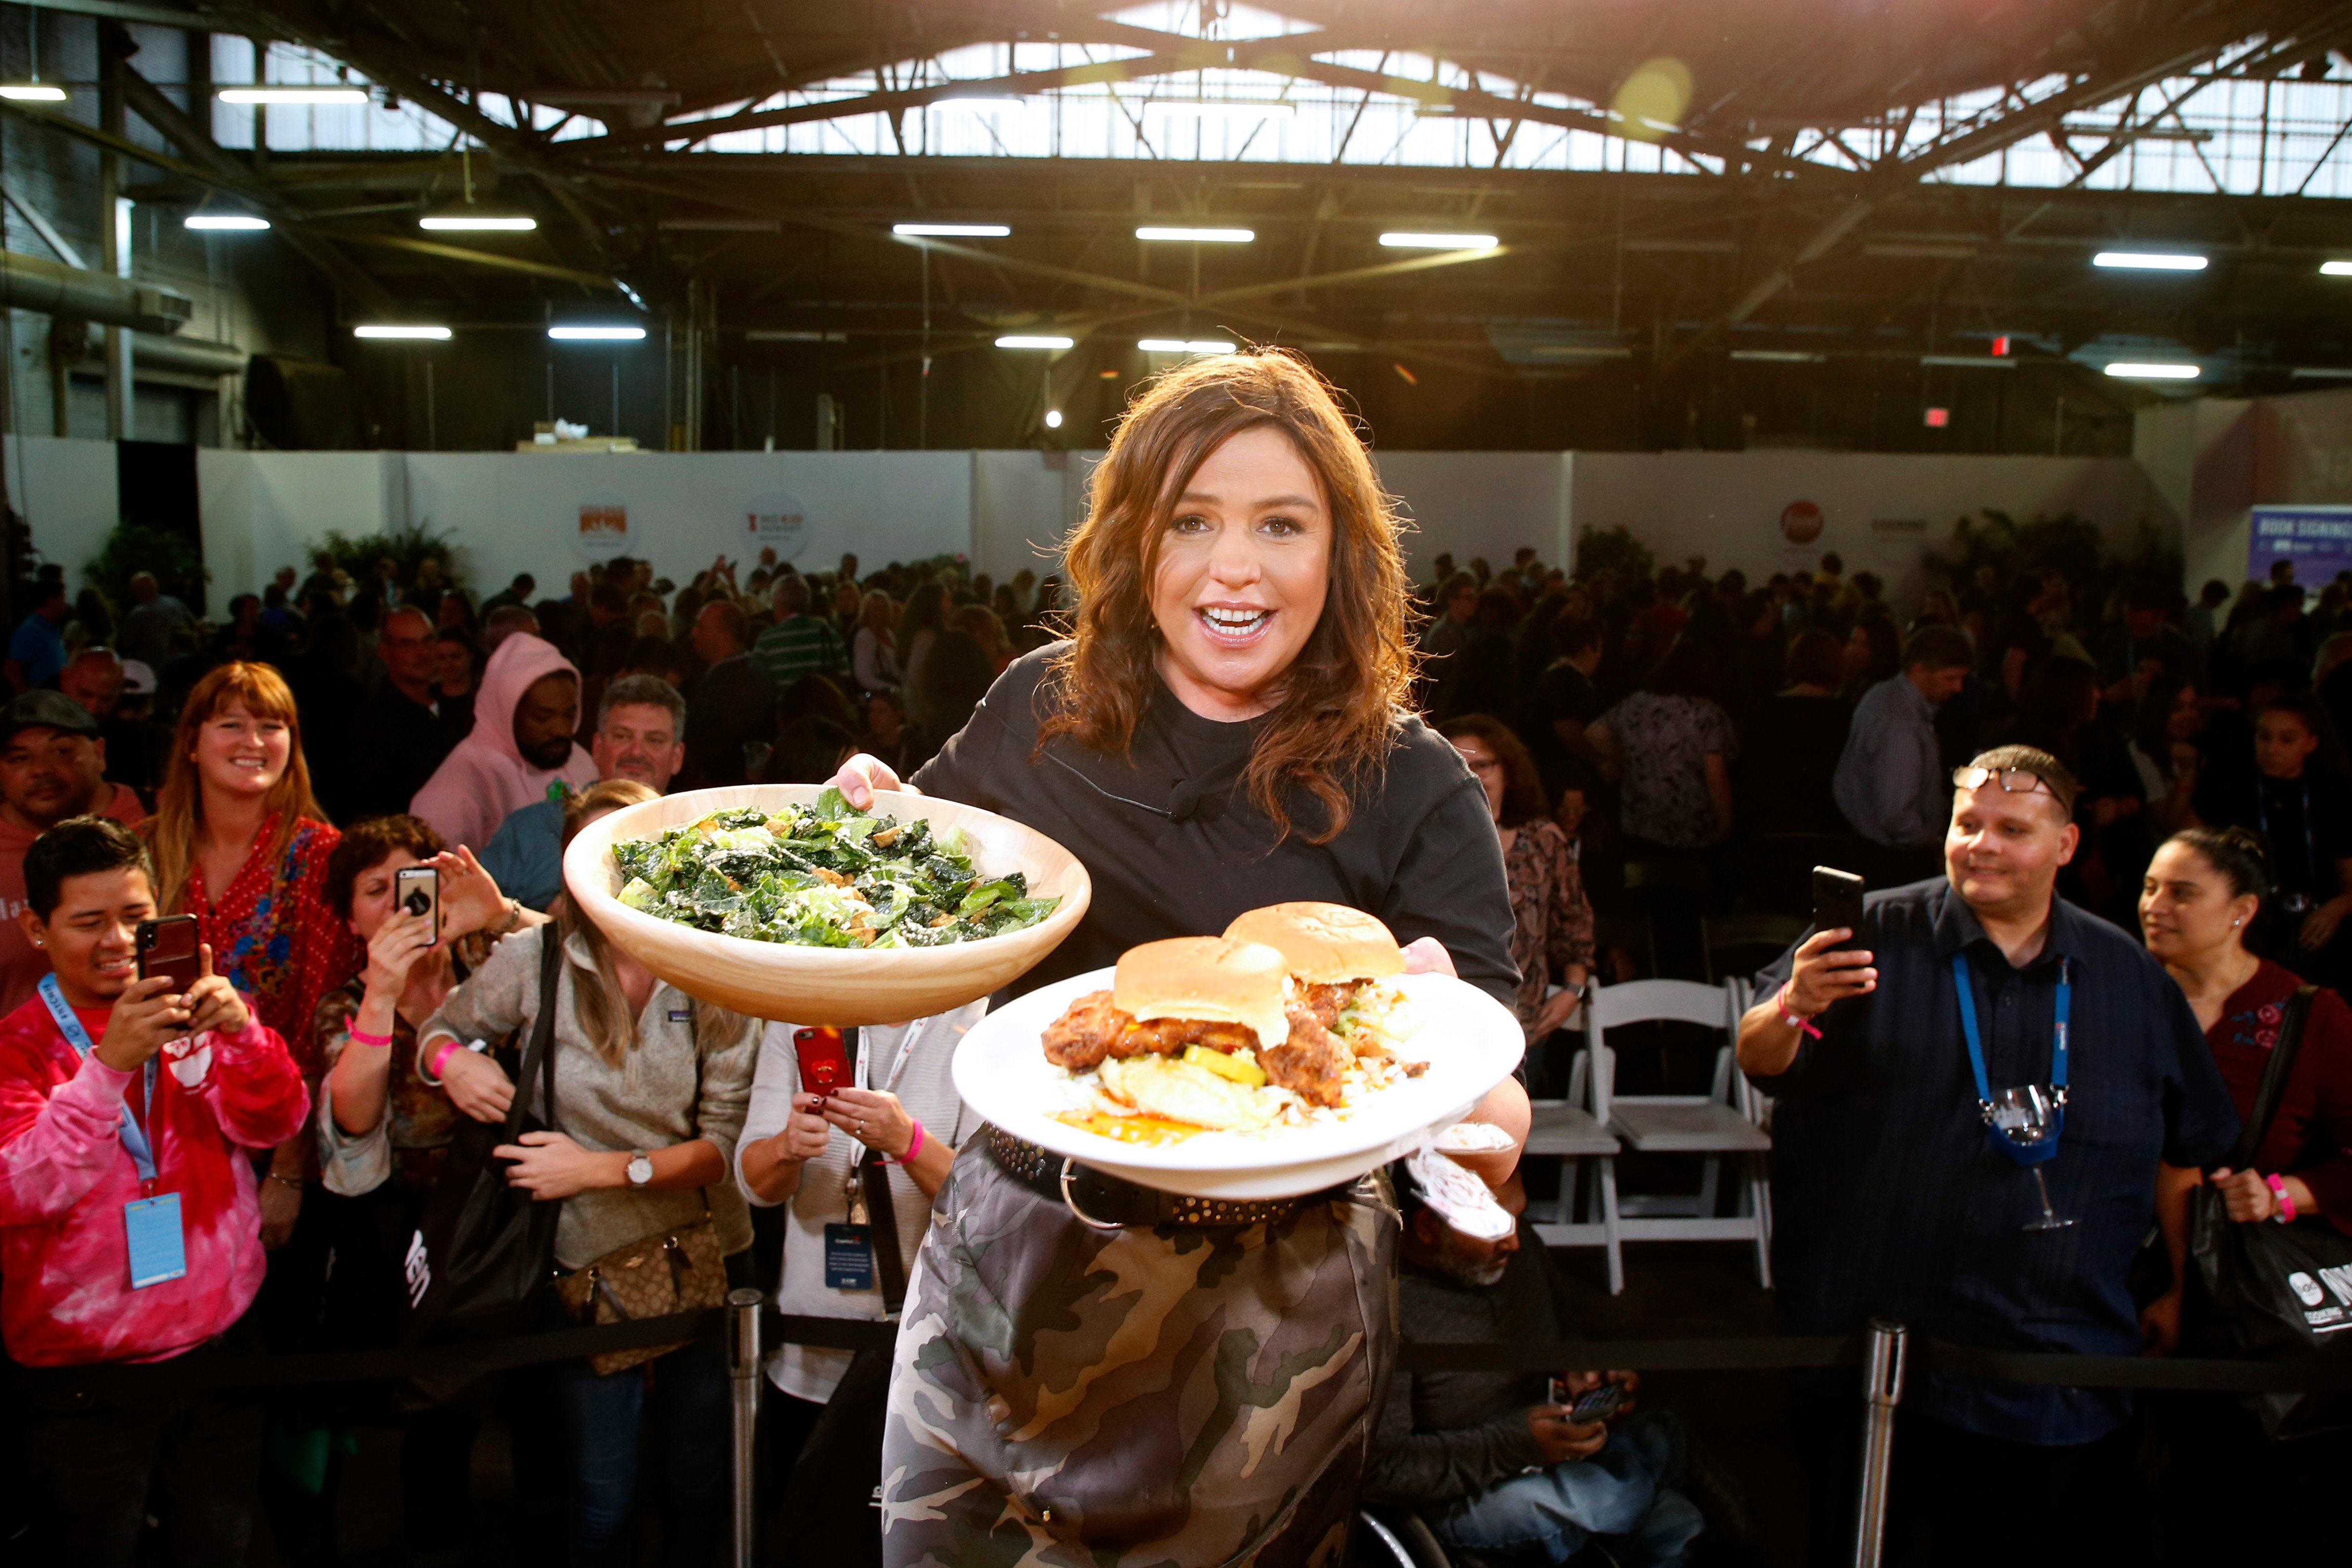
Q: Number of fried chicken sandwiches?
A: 2